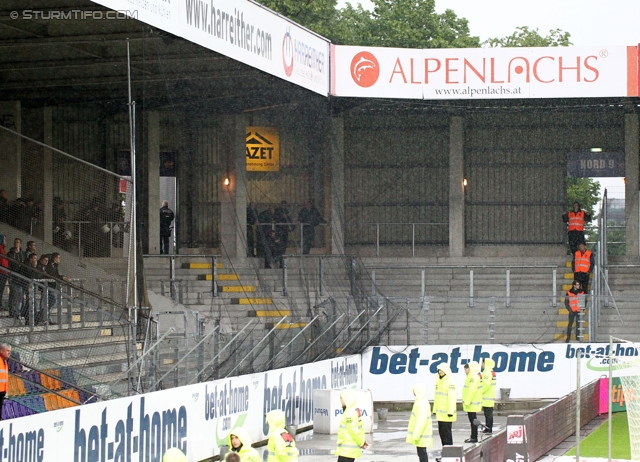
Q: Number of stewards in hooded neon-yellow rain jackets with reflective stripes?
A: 8